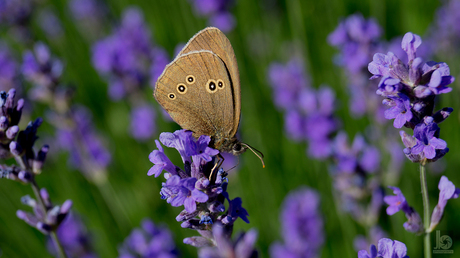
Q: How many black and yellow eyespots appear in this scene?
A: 5